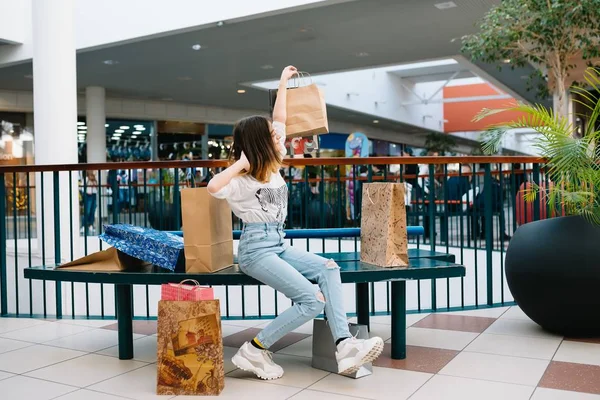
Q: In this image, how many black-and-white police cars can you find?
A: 0